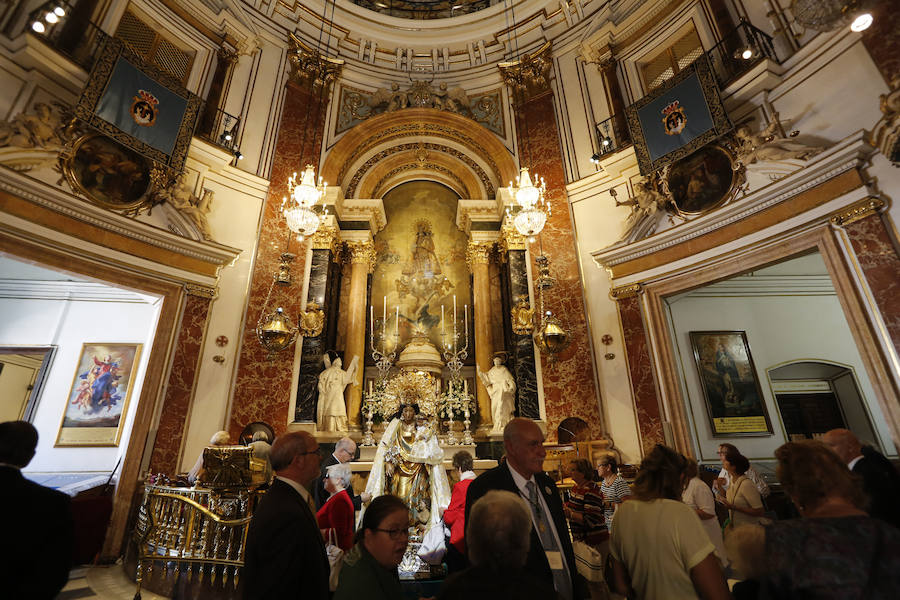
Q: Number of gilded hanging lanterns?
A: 2